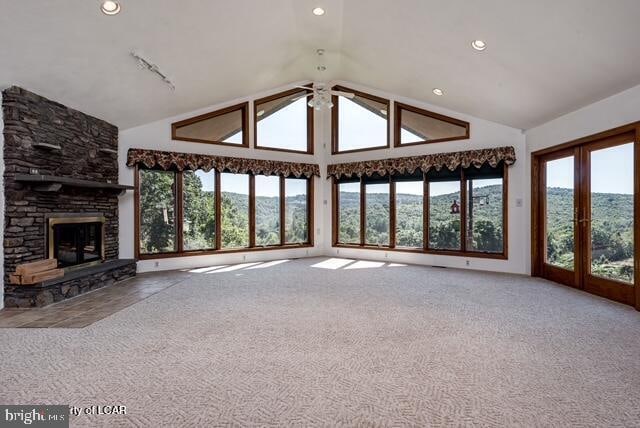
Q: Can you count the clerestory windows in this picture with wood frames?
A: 4